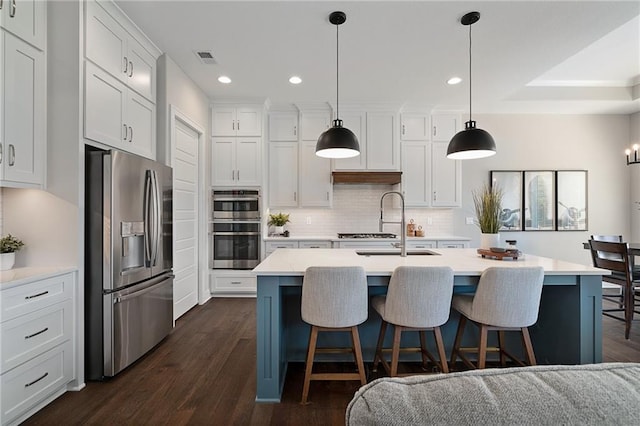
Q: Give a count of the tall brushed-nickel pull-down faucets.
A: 1